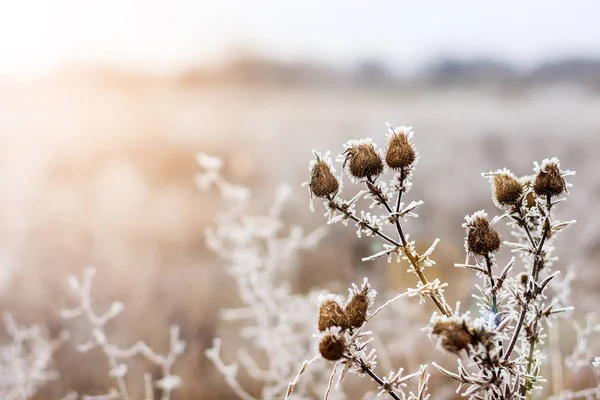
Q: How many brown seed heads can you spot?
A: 10